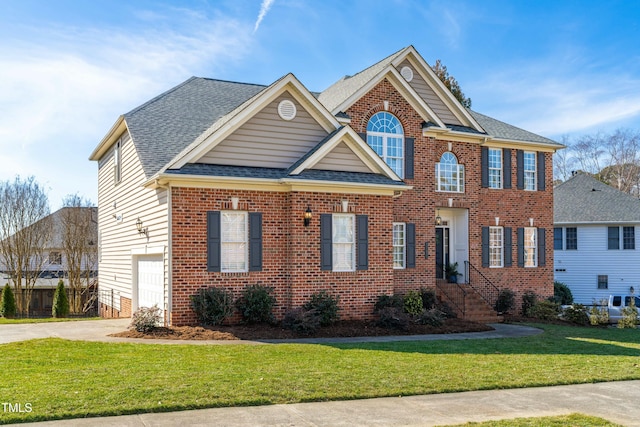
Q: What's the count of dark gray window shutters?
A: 15